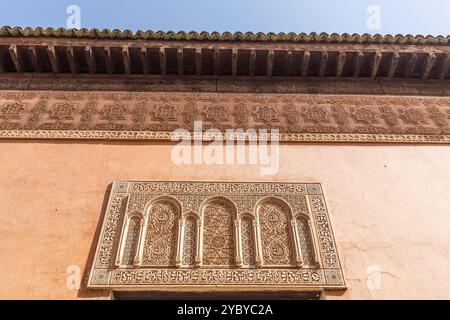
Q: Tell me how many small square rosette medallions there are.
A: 4